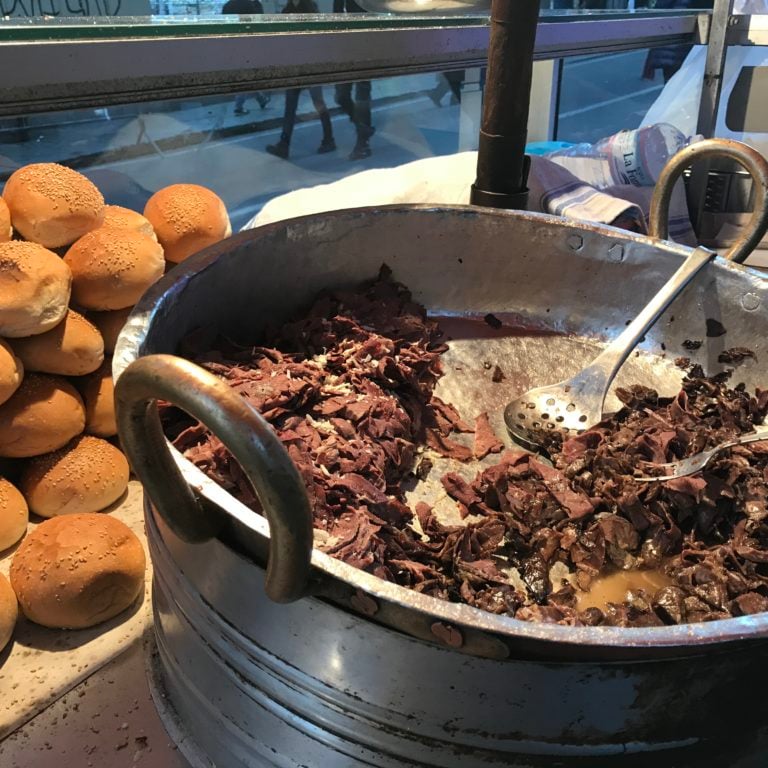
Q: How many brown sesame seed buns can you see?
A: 15